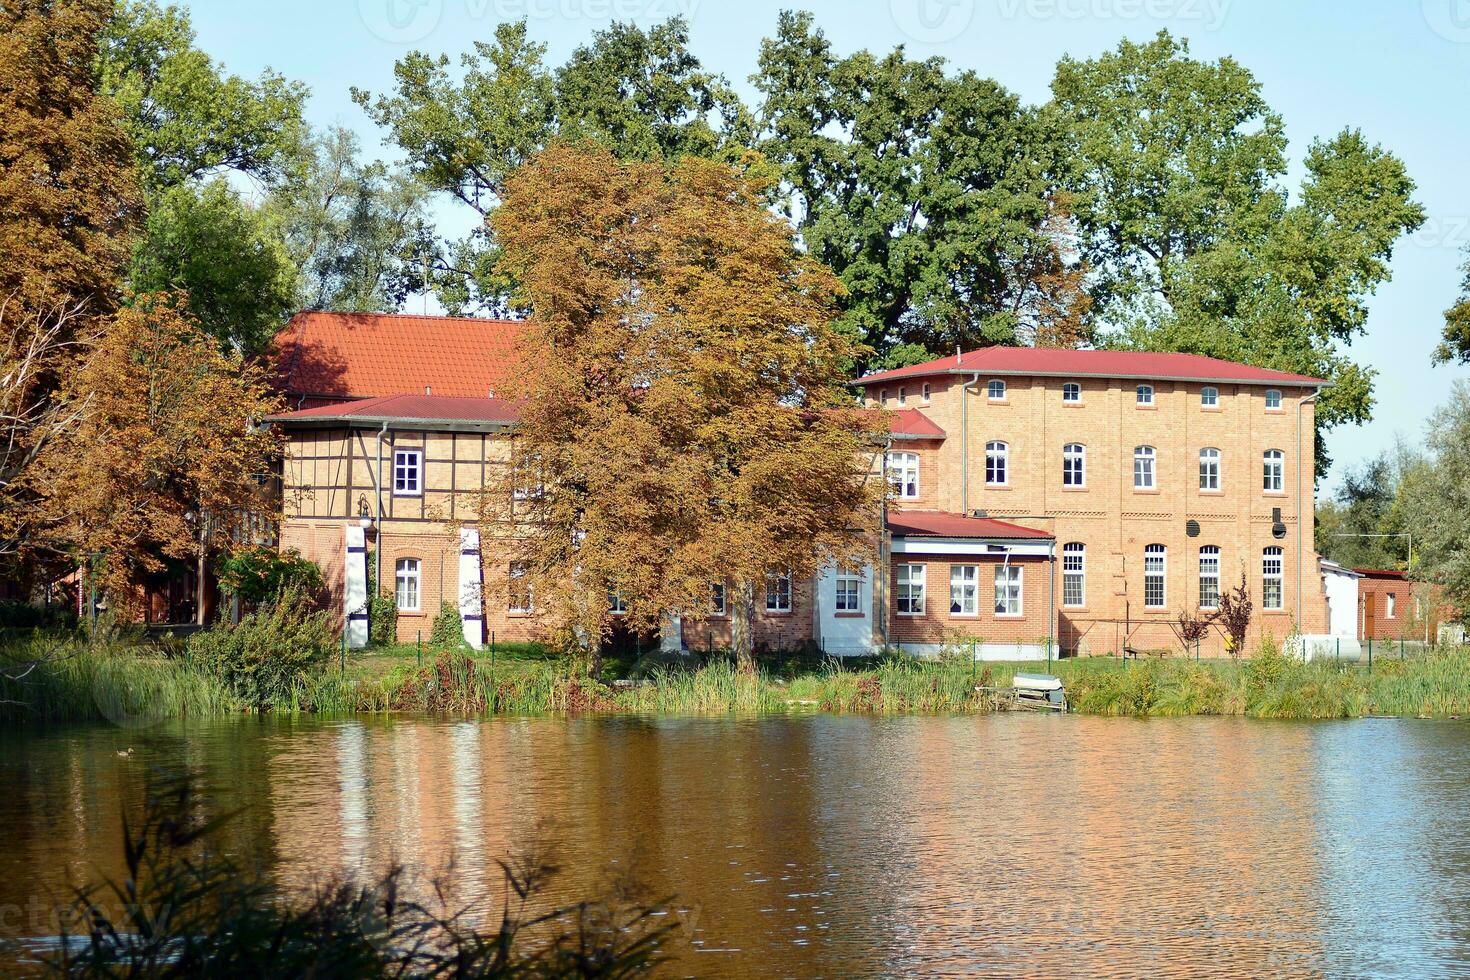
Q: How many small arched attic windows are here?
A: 8